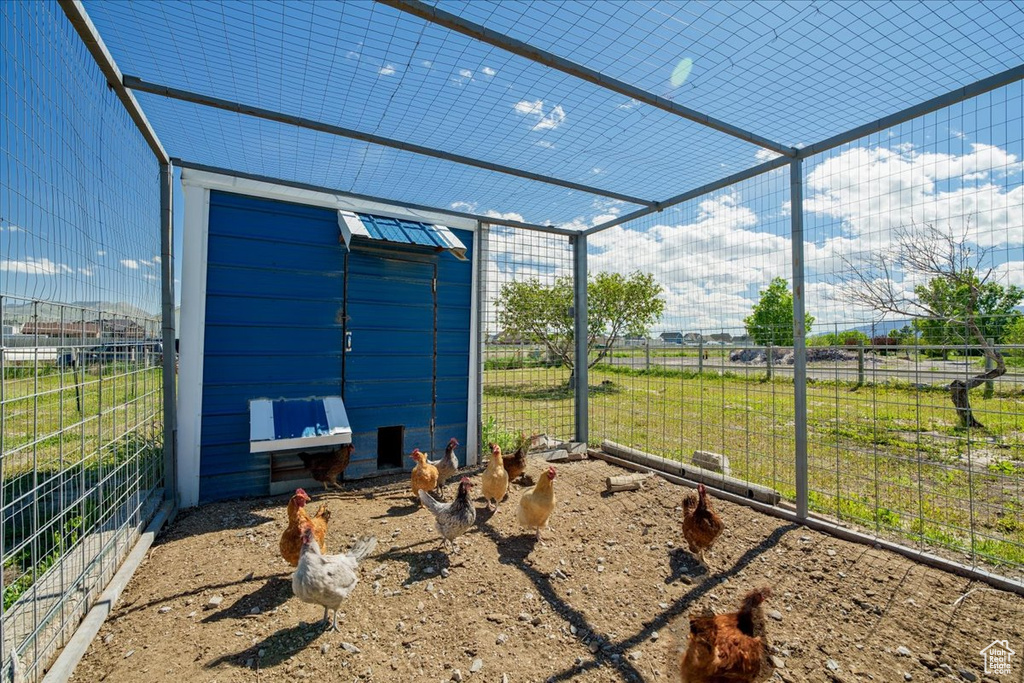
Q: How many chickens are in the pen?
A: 11